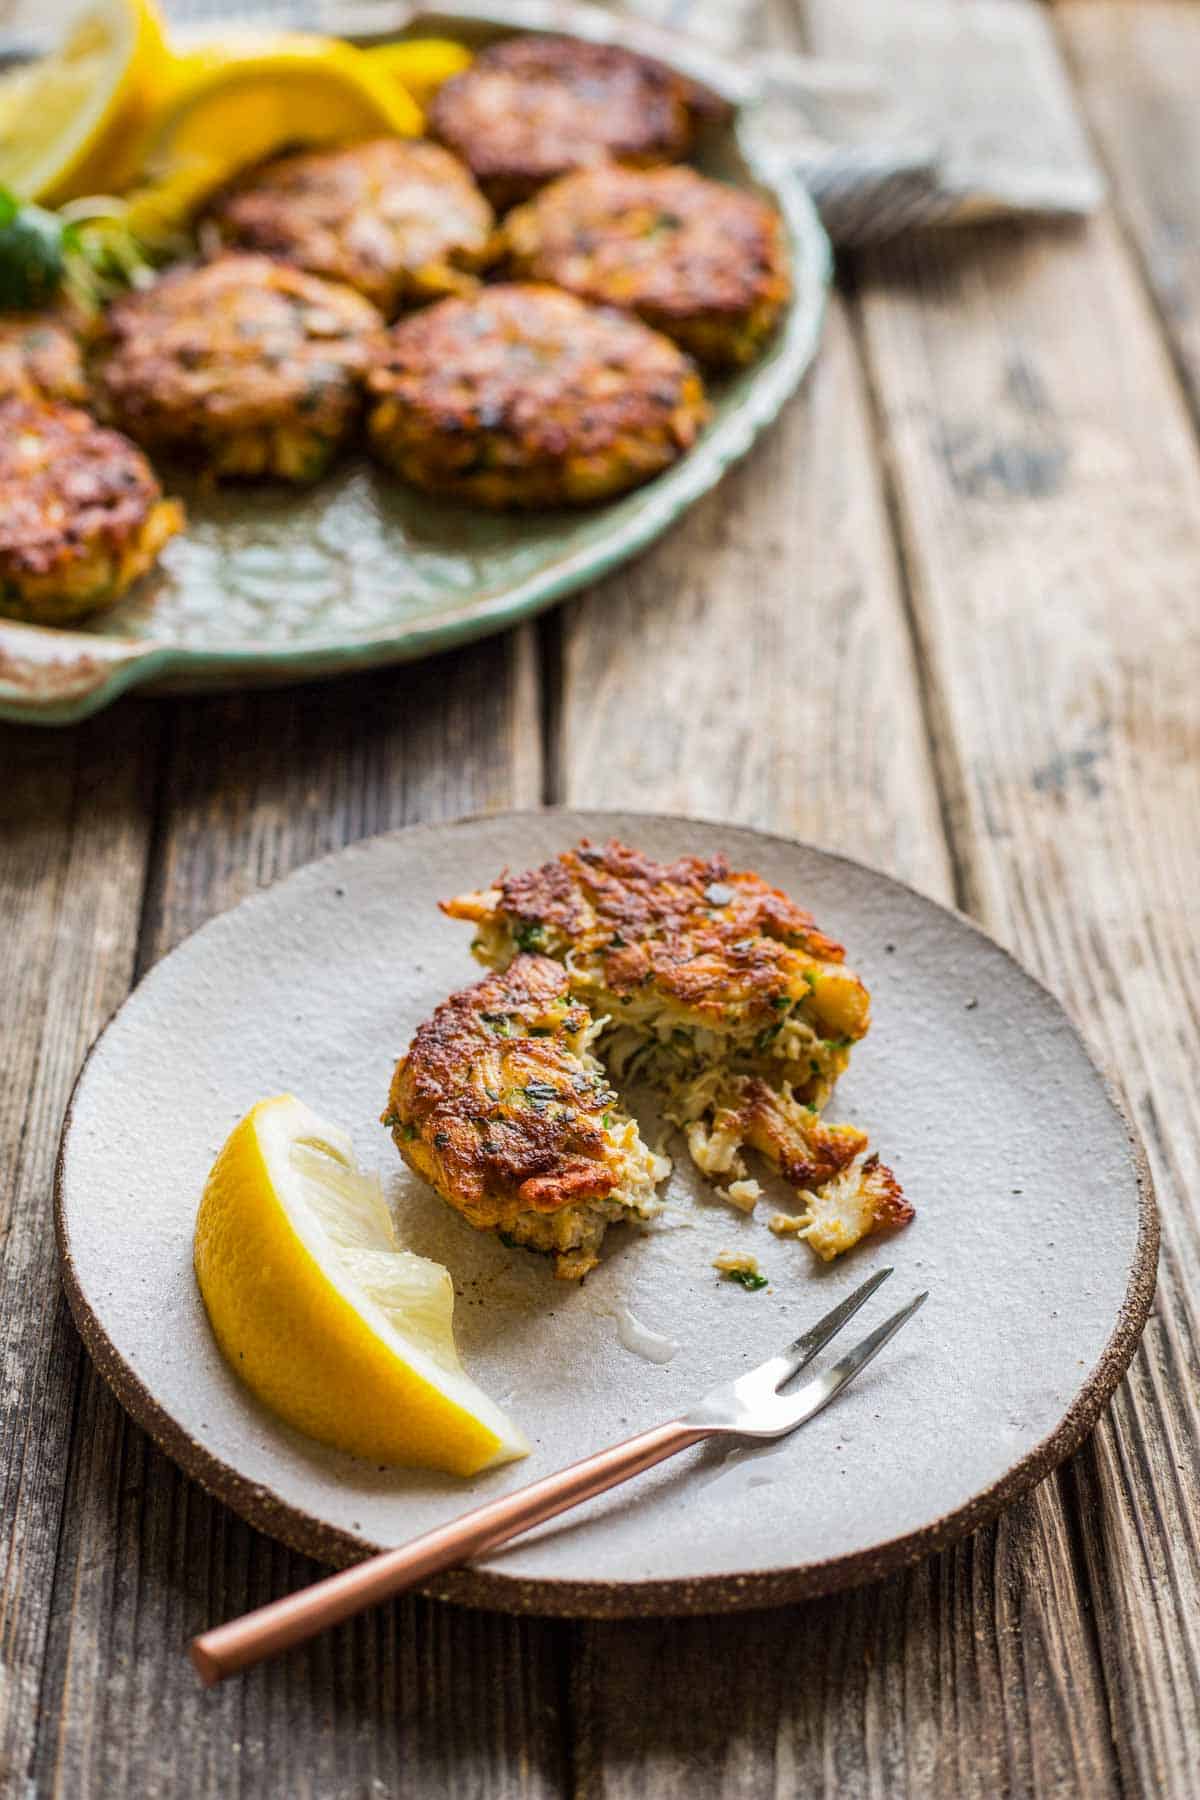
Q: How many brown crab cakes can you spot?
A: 8